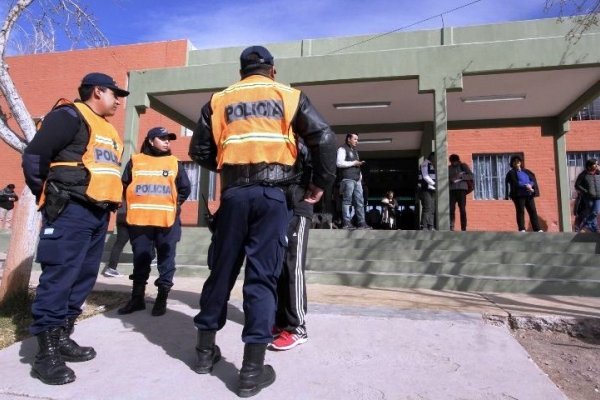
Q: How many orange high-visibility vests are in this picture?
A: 3